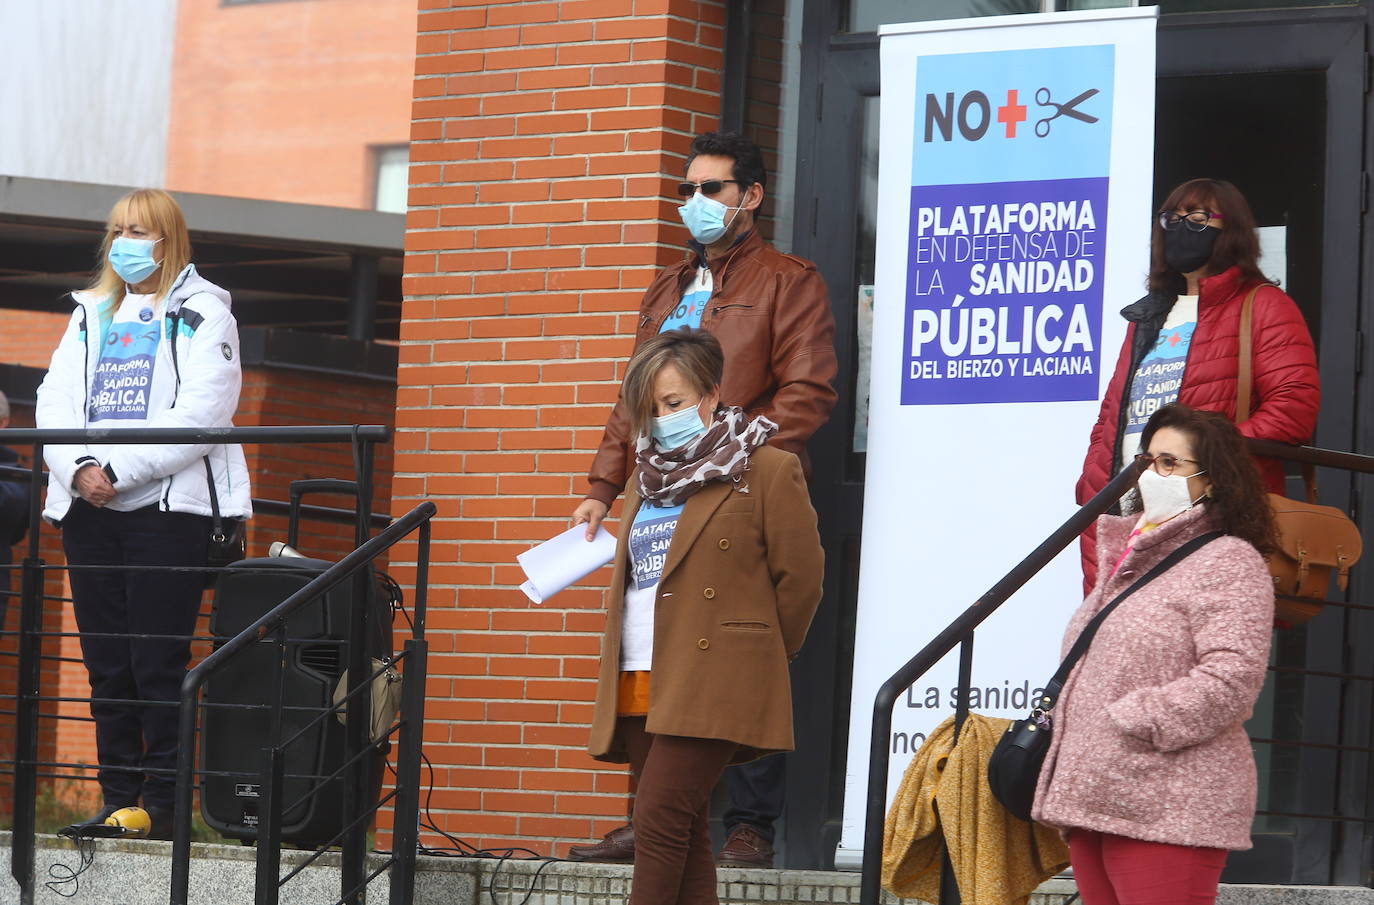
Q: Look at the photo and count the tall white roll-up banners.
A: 1